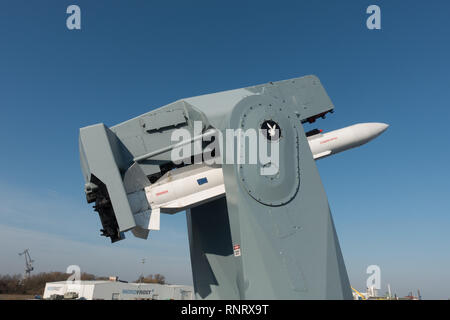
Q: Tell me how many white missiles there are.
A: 1